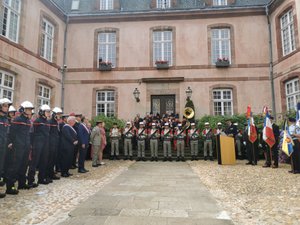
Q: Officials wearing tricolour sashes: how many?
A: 2